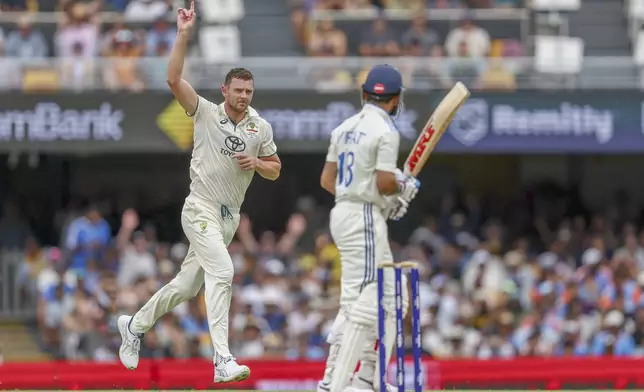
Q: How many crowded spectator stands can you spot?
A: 2